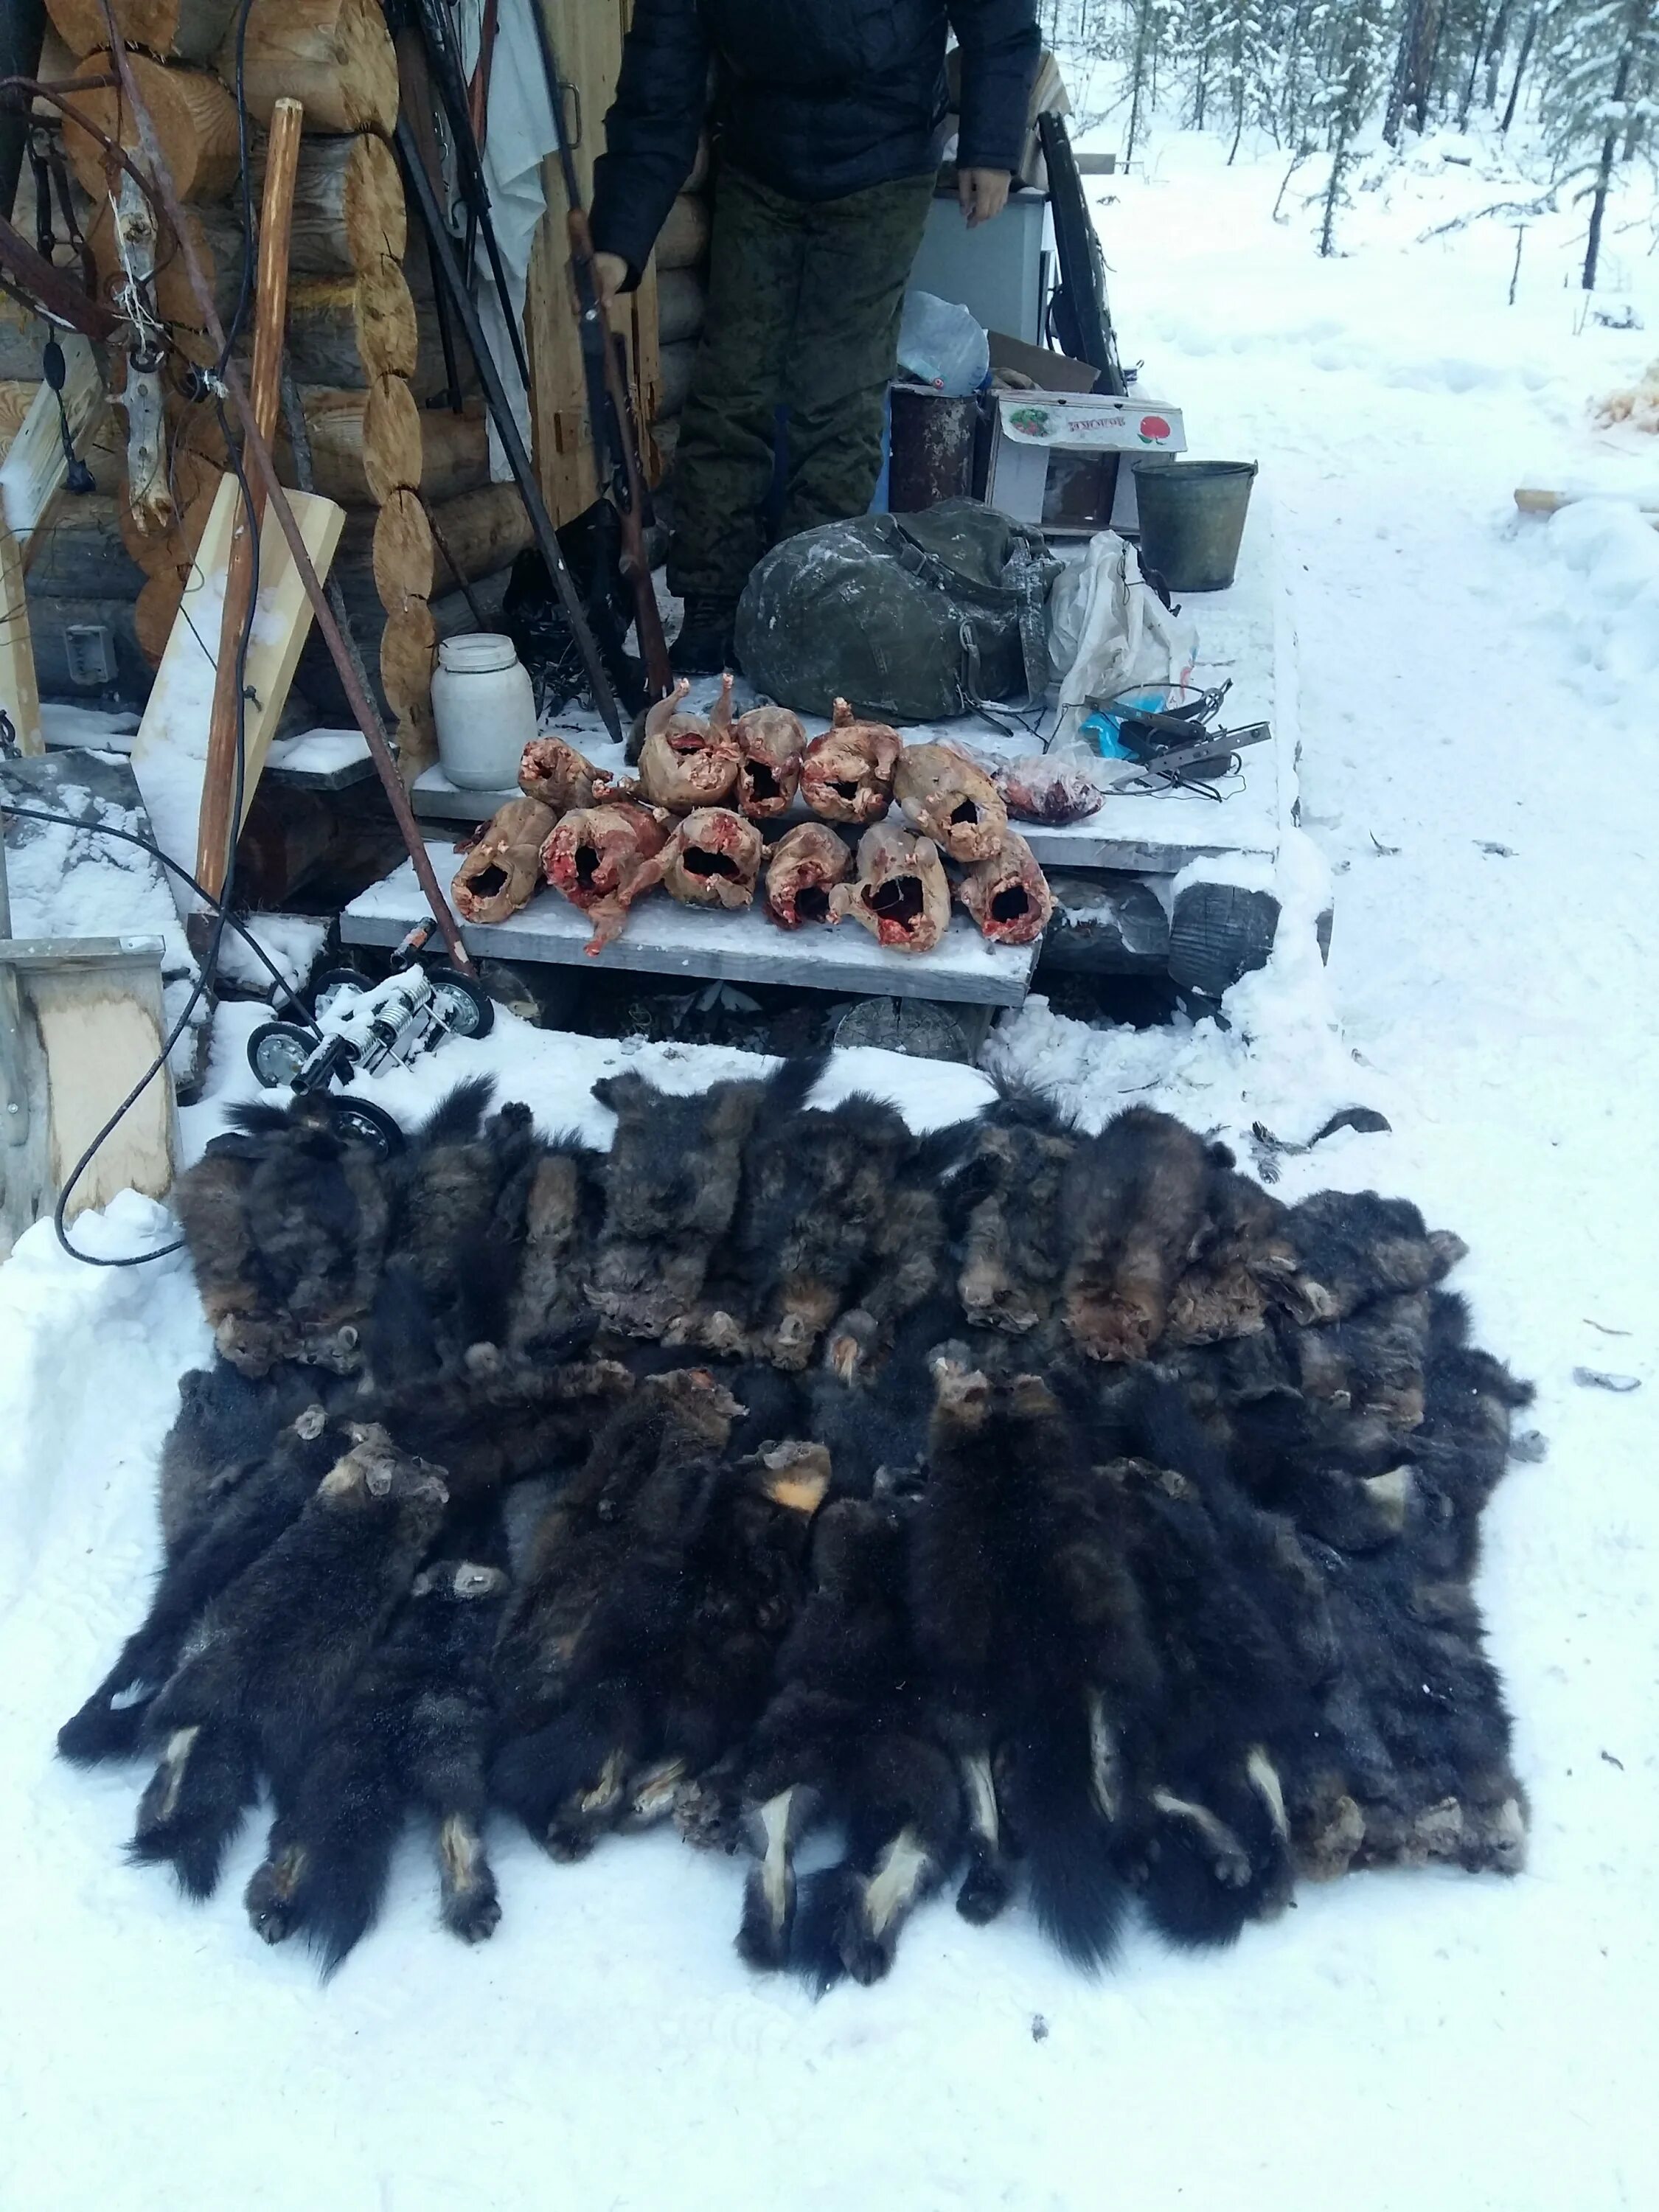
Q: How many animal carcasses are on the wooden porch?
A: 11